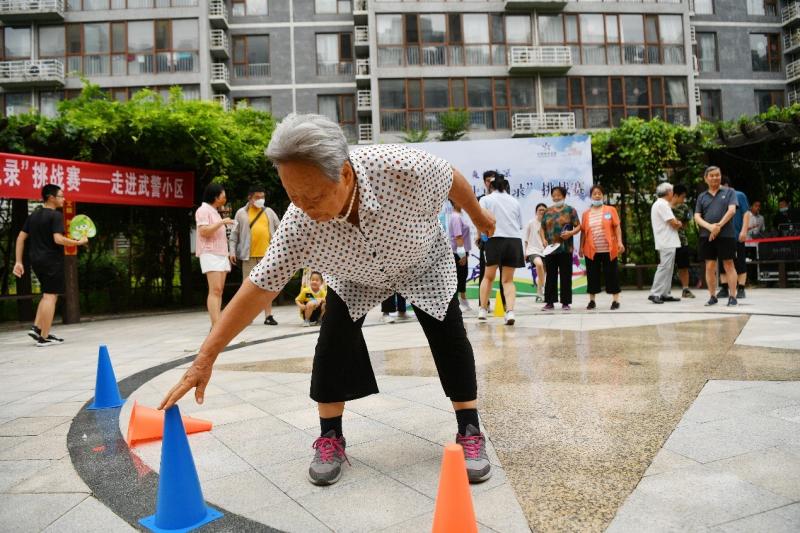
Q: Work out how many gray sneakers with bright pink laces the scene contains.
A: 2